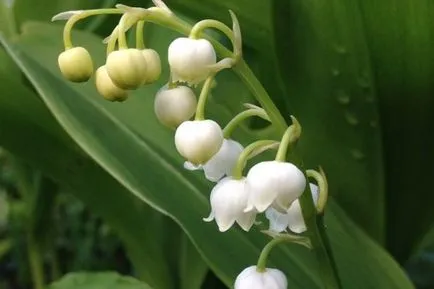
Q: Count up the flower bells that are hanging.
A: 12